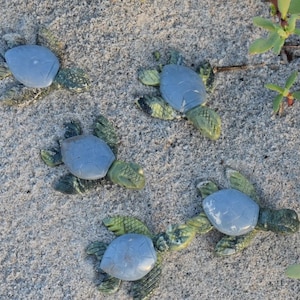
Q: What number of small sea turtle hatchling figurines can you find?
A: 5